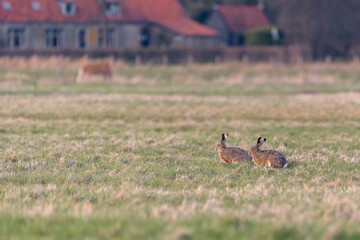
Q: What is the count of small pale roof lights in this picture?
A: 2